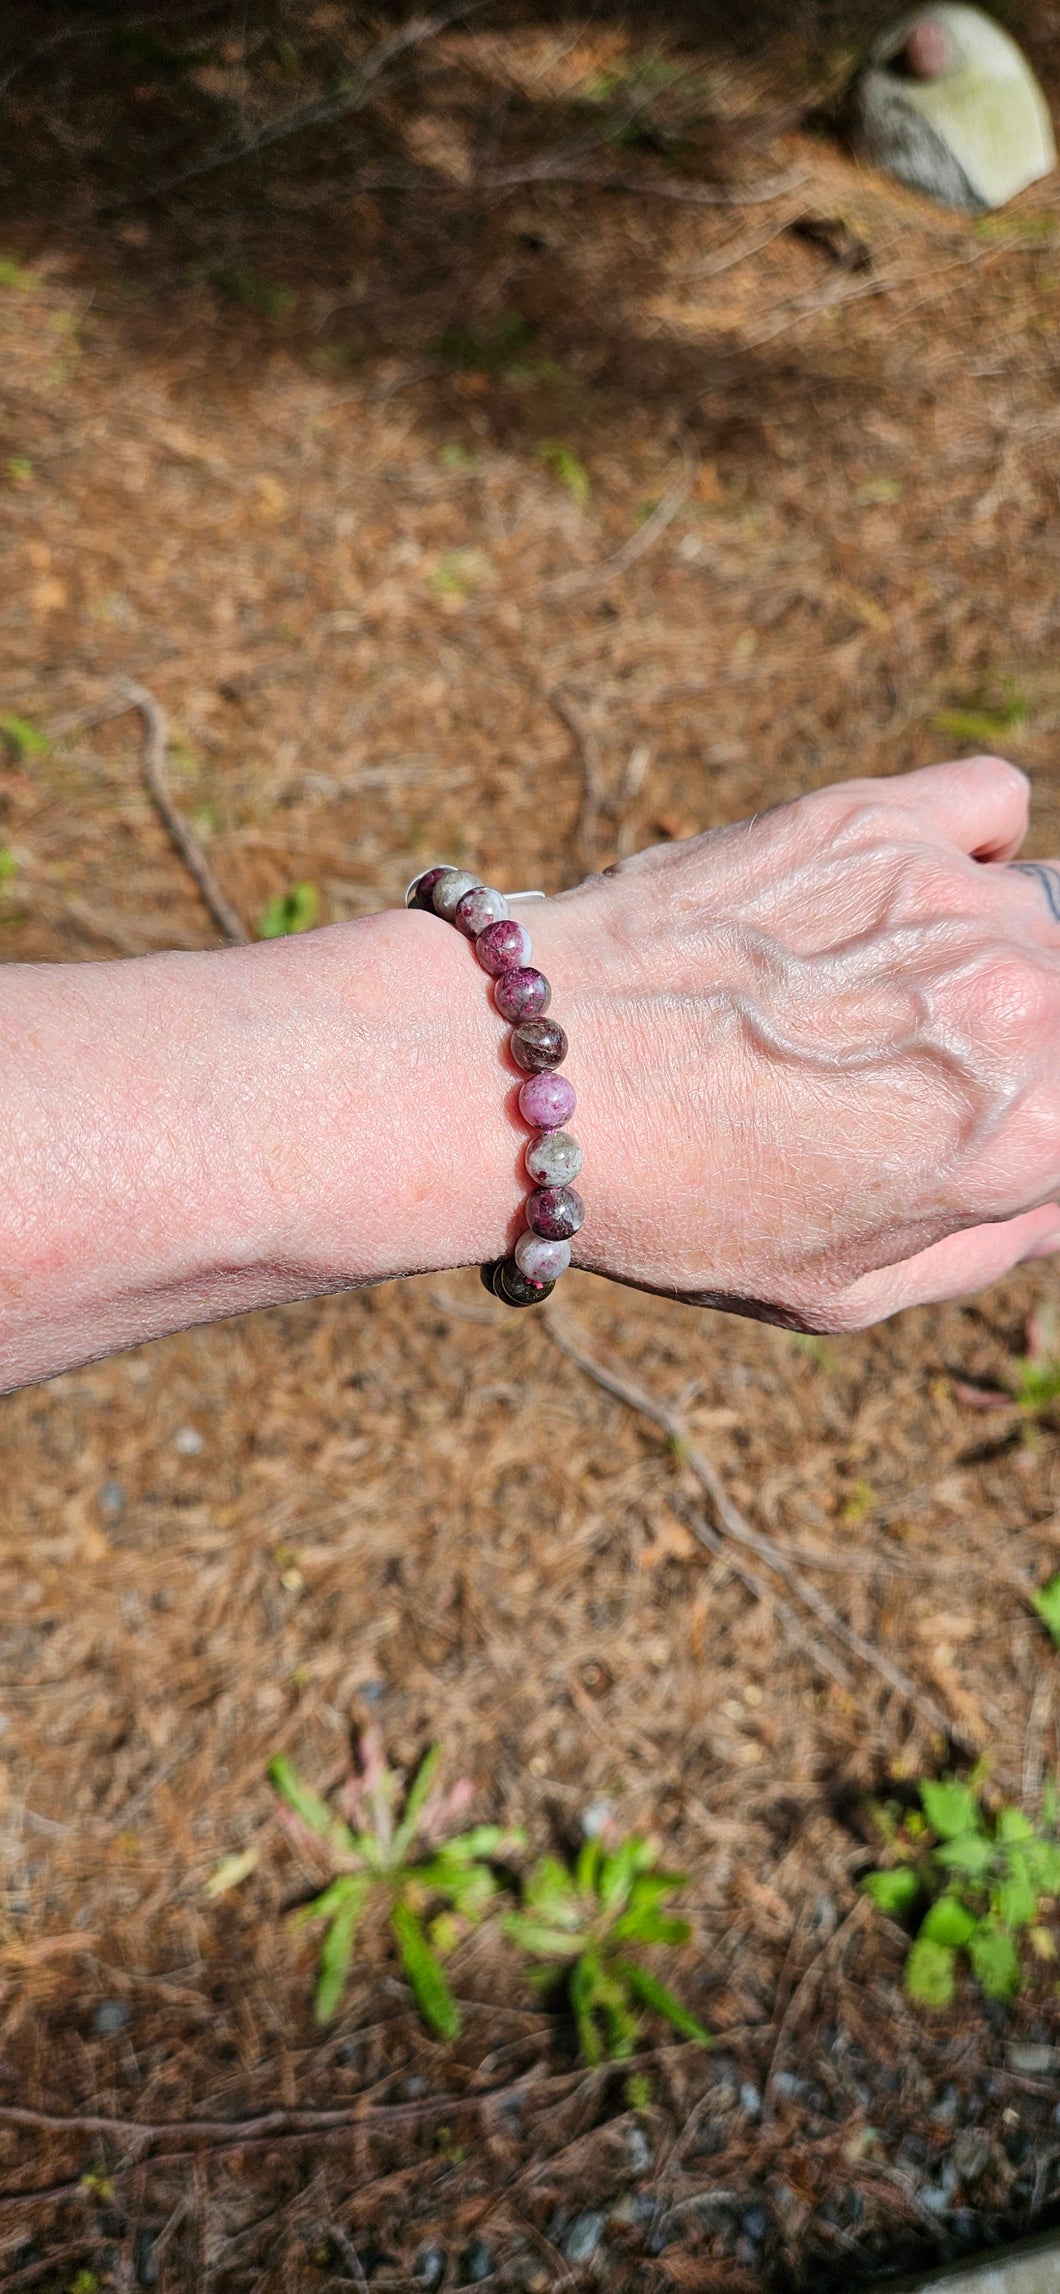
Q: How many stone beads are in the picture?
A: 13